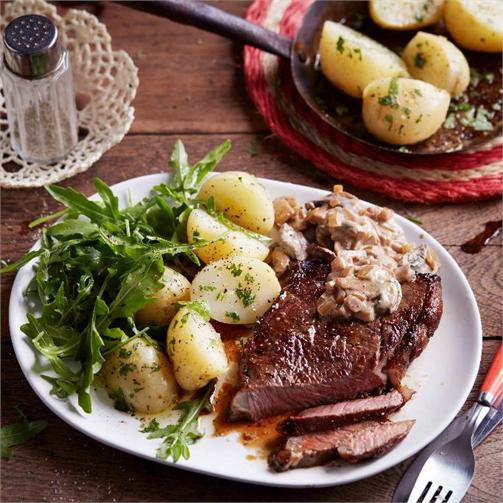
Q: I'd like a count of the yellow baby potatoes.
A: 11